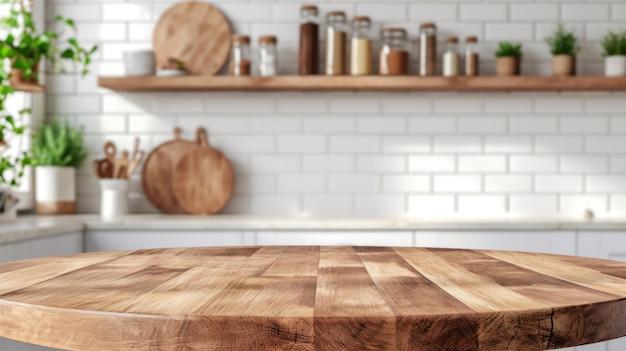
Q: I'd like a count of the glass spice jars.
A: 9